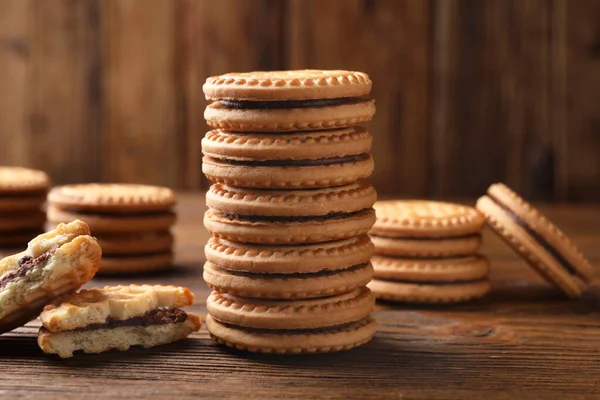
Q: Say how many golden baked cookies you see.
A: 14